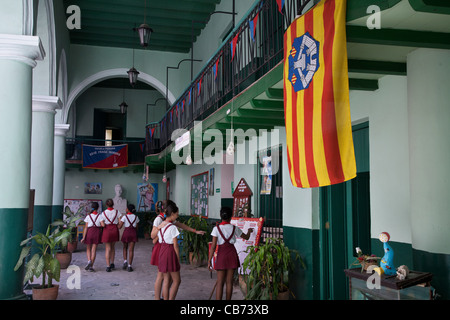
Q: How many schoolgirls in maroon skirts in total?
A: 6